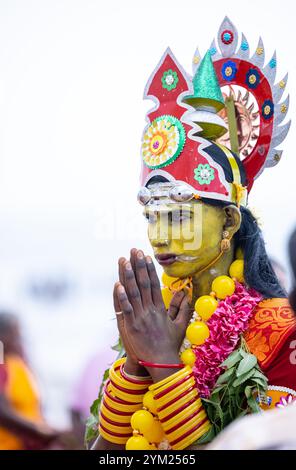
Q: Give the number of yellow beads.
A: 11